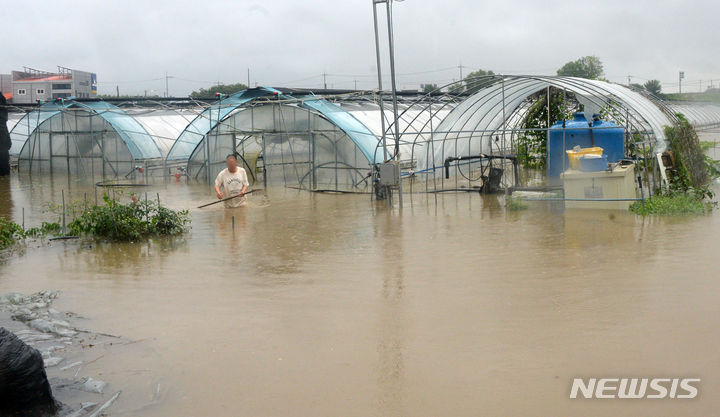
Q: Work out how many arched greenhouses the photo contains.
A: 3